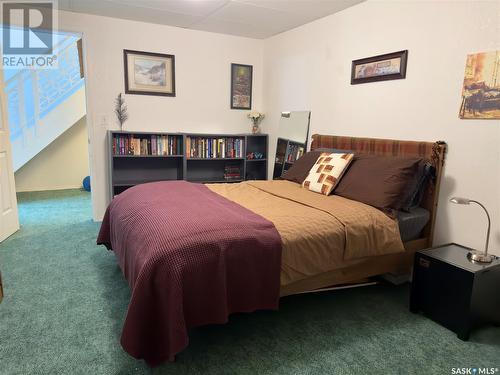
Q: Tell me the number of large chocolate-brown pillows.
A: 2